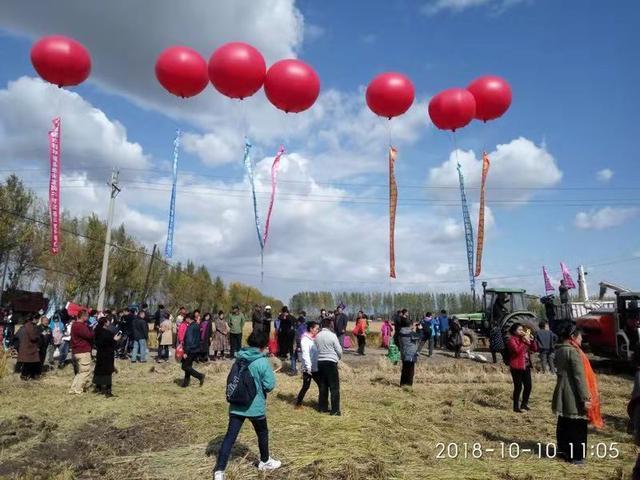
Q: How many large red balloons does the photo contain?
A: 7